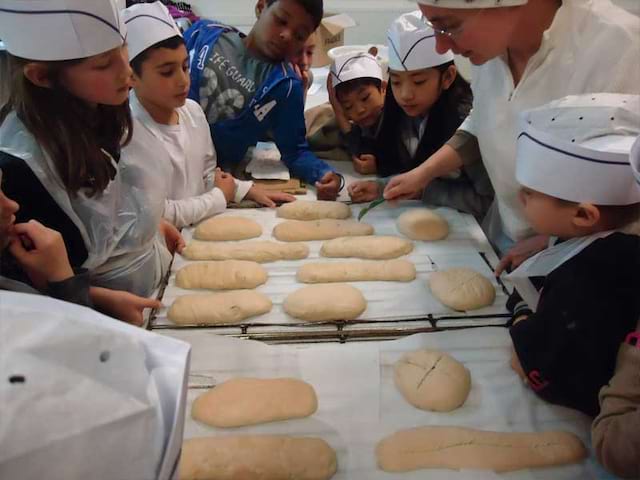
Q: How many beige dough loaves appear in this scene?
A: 15